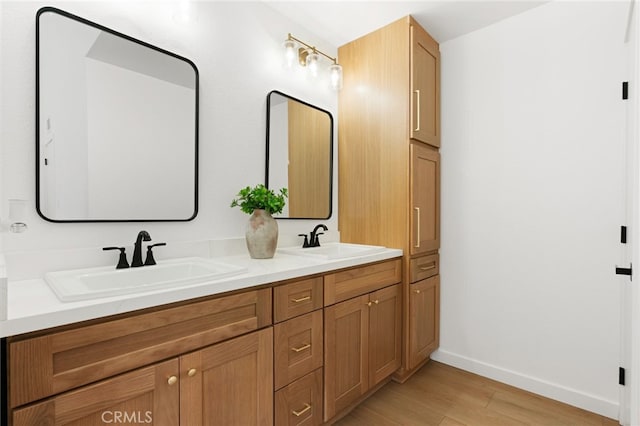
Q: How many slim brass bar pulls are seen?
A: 6